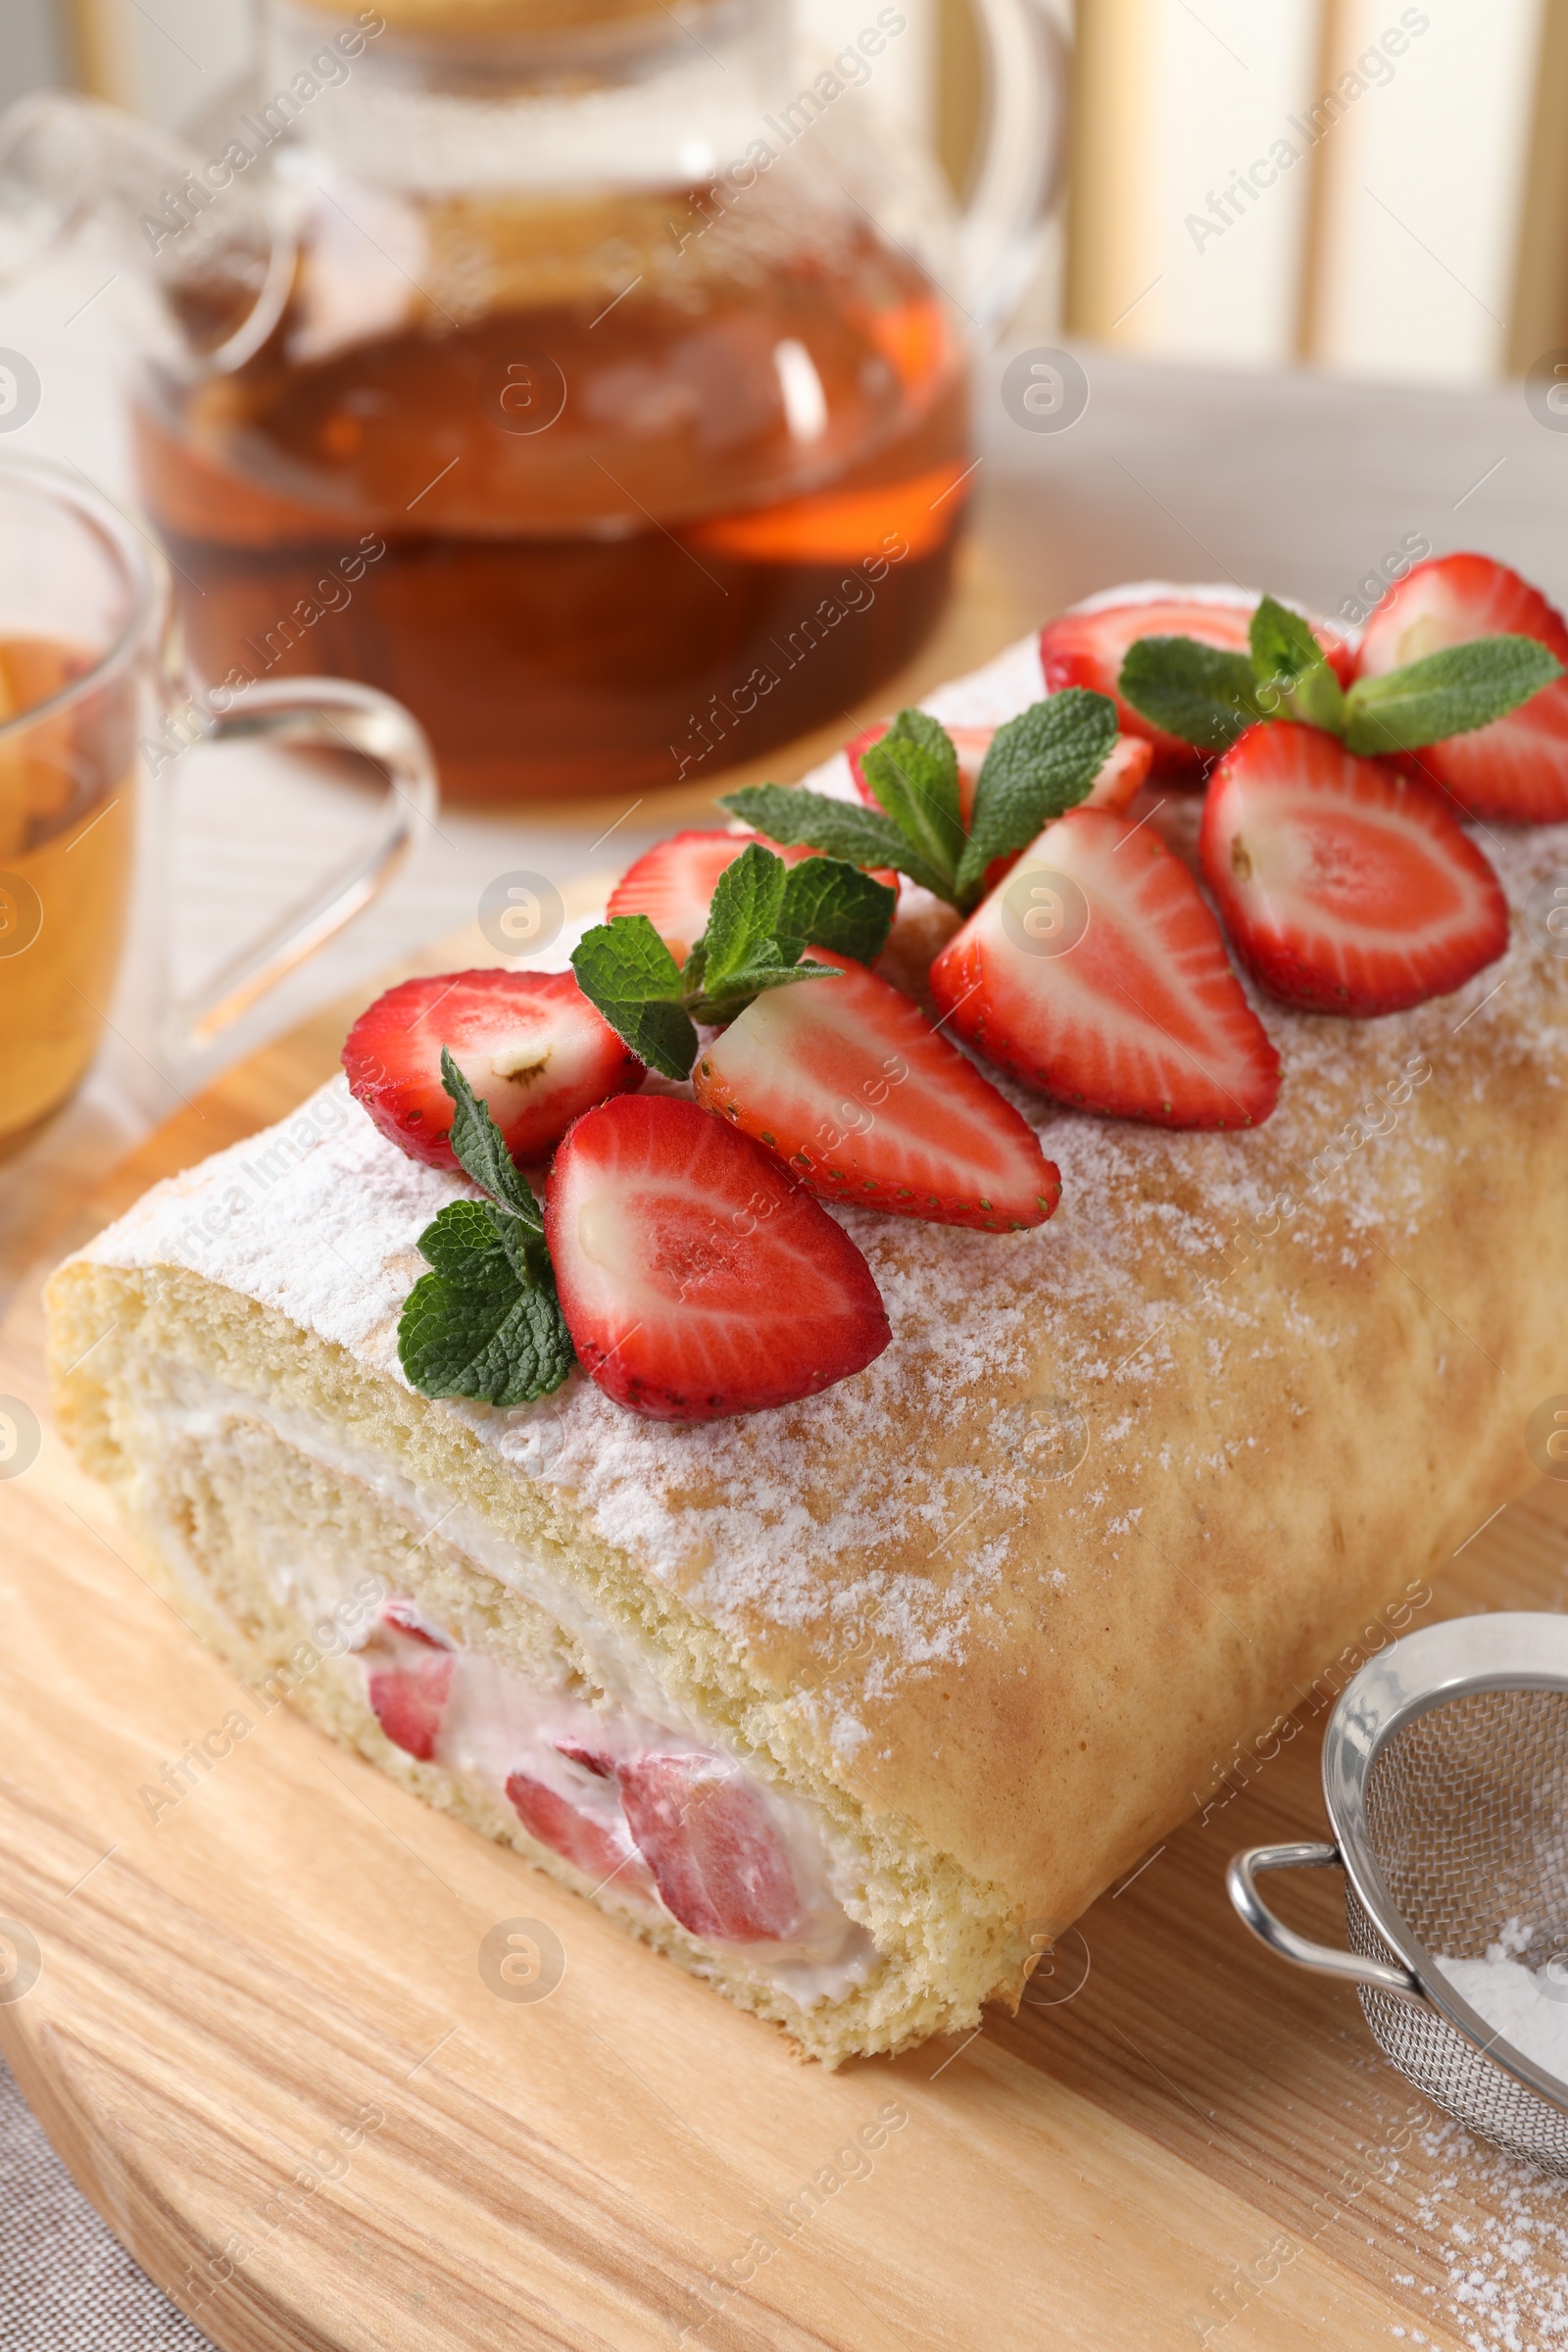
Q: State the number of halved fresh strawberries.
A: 9